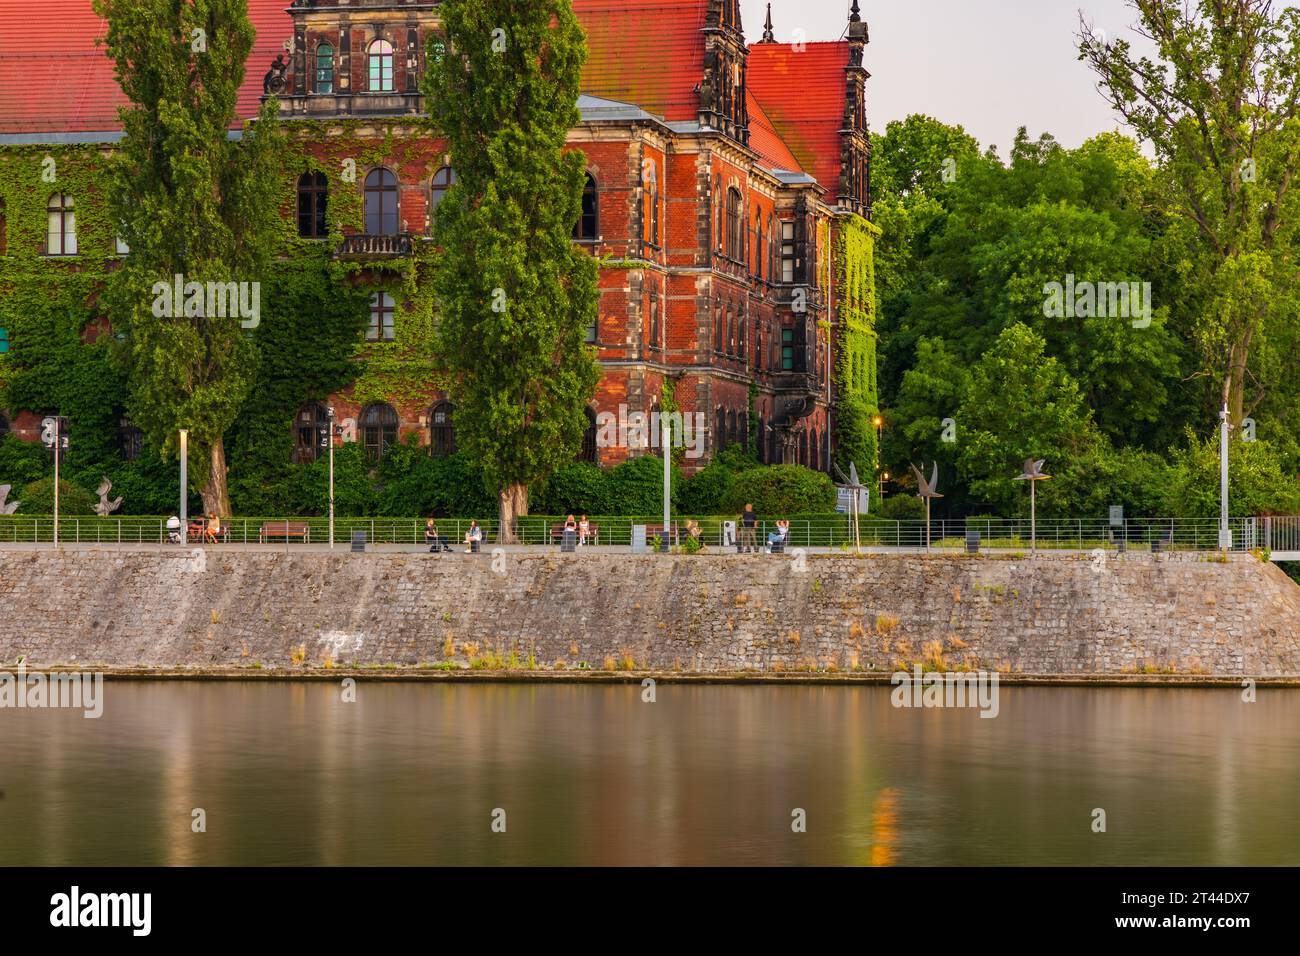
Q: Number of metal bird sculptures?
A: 3